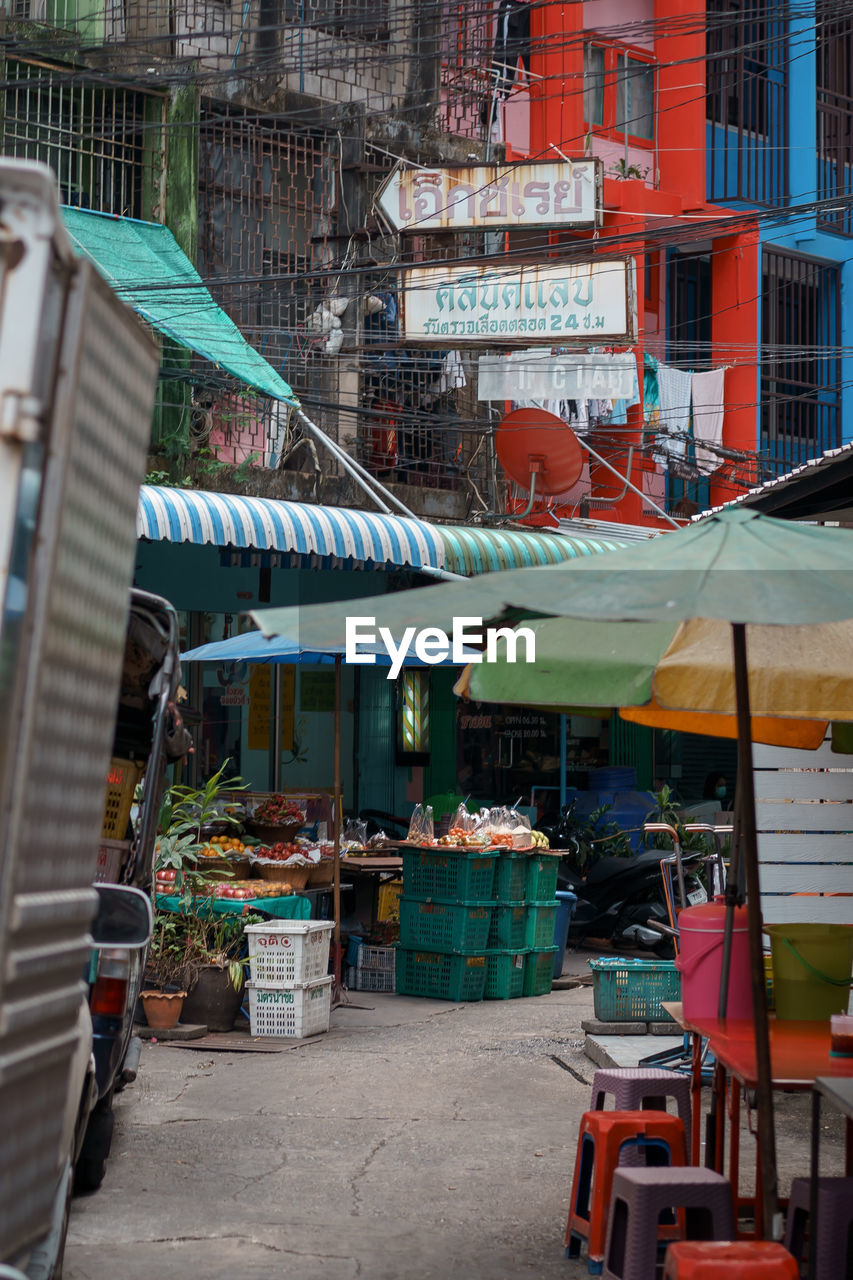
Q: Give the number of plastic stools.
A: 5